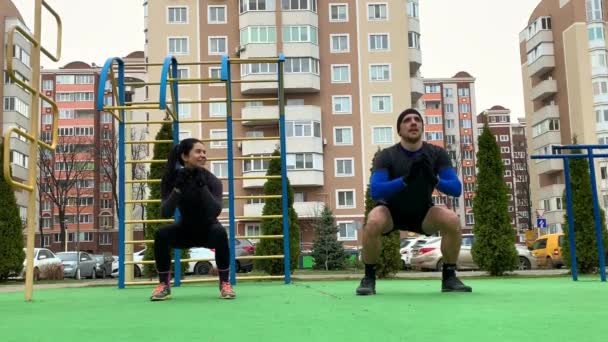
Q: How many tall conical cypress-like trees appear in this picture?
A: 6